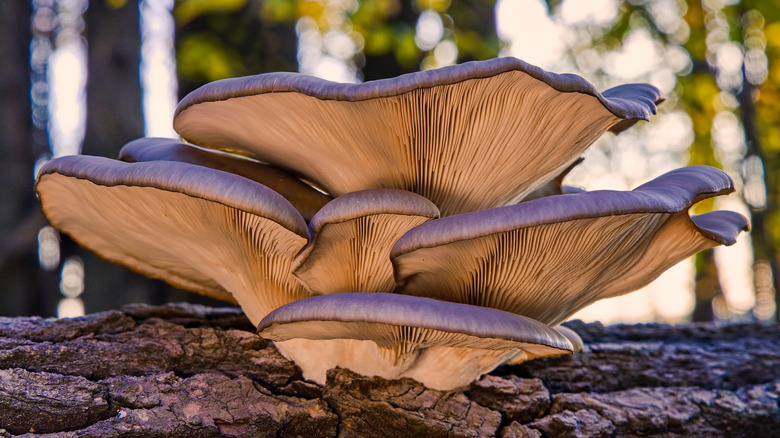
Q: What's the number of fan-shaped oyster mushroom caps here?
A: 6